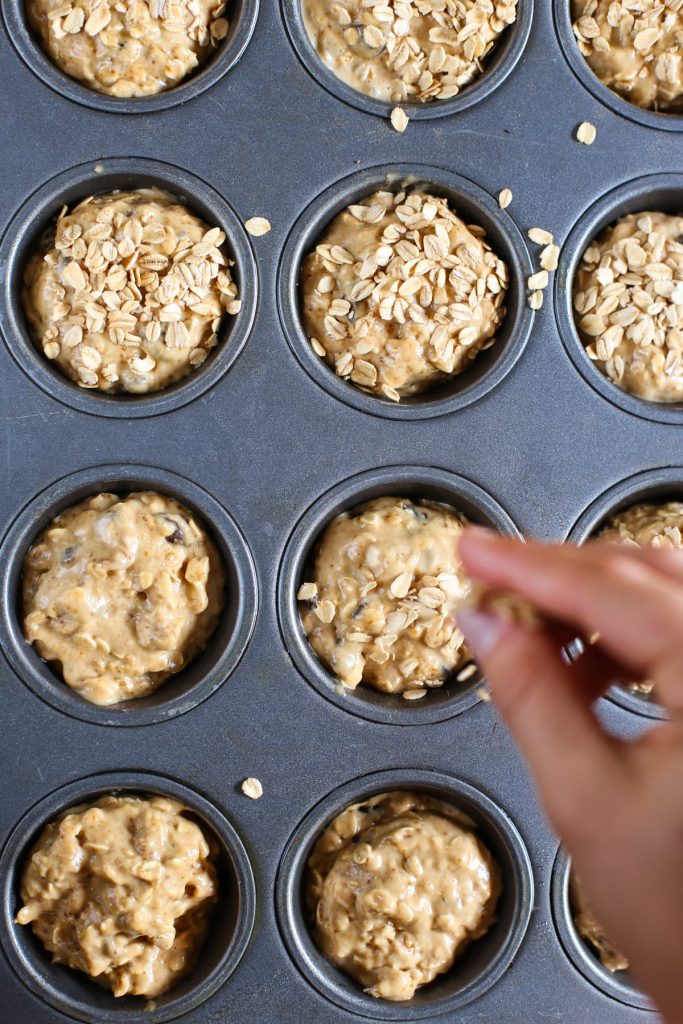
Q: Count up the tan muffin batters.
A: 12